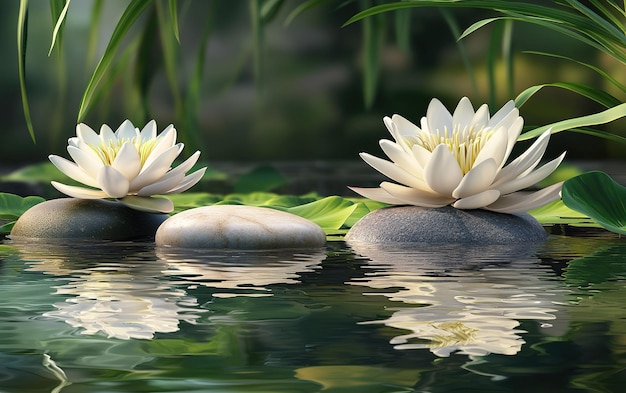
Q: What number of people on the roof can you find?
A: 0